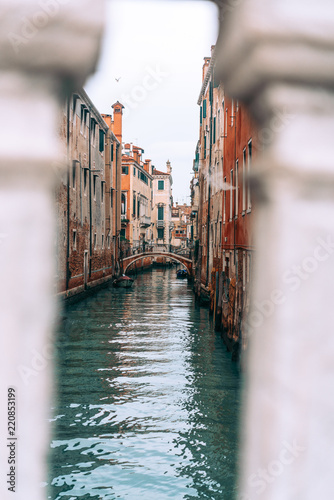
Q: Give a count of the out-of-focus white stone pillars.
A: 2